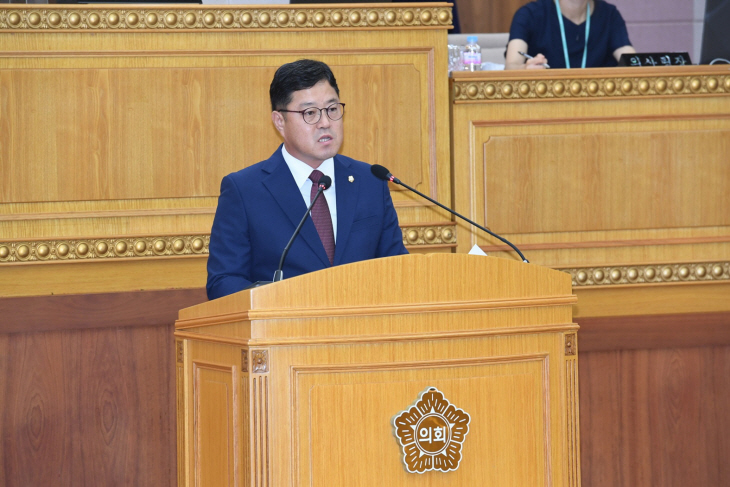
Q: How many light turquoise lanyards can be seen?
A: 1